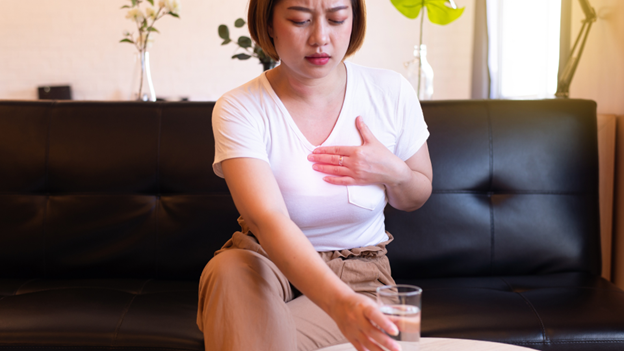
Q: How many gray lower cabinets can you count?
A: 0